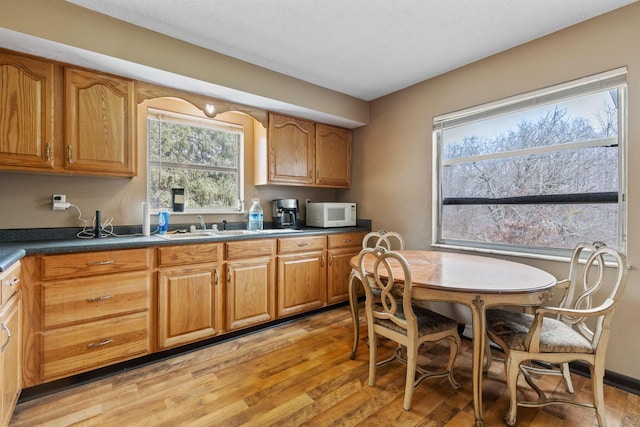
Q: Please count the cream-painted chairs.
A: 3